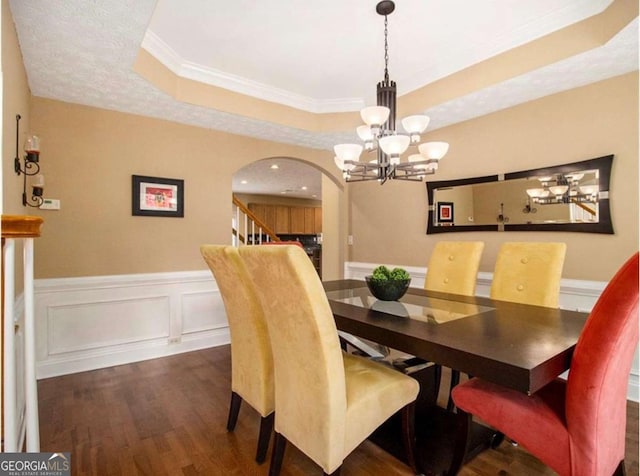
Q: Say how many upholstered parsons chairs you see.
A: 6